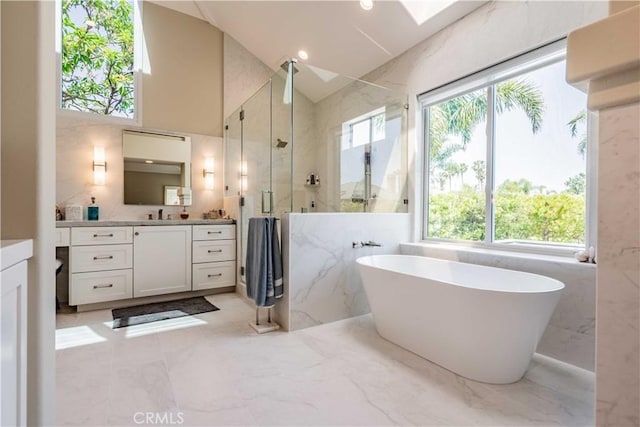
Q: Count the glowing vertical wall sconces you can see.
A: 2